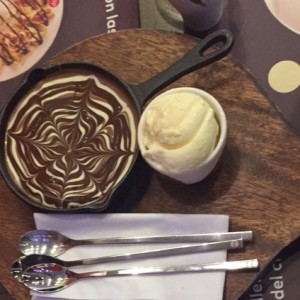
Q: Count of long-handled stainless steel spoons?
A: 3